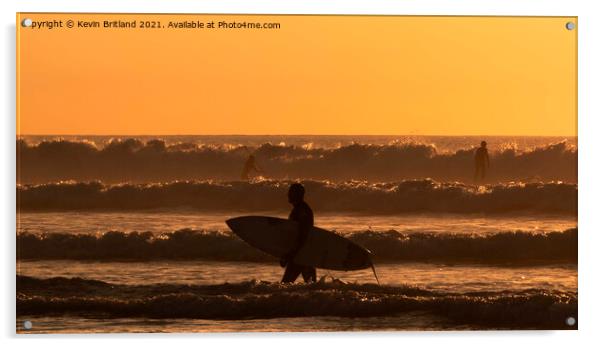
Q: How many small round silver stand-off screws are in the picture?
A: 4